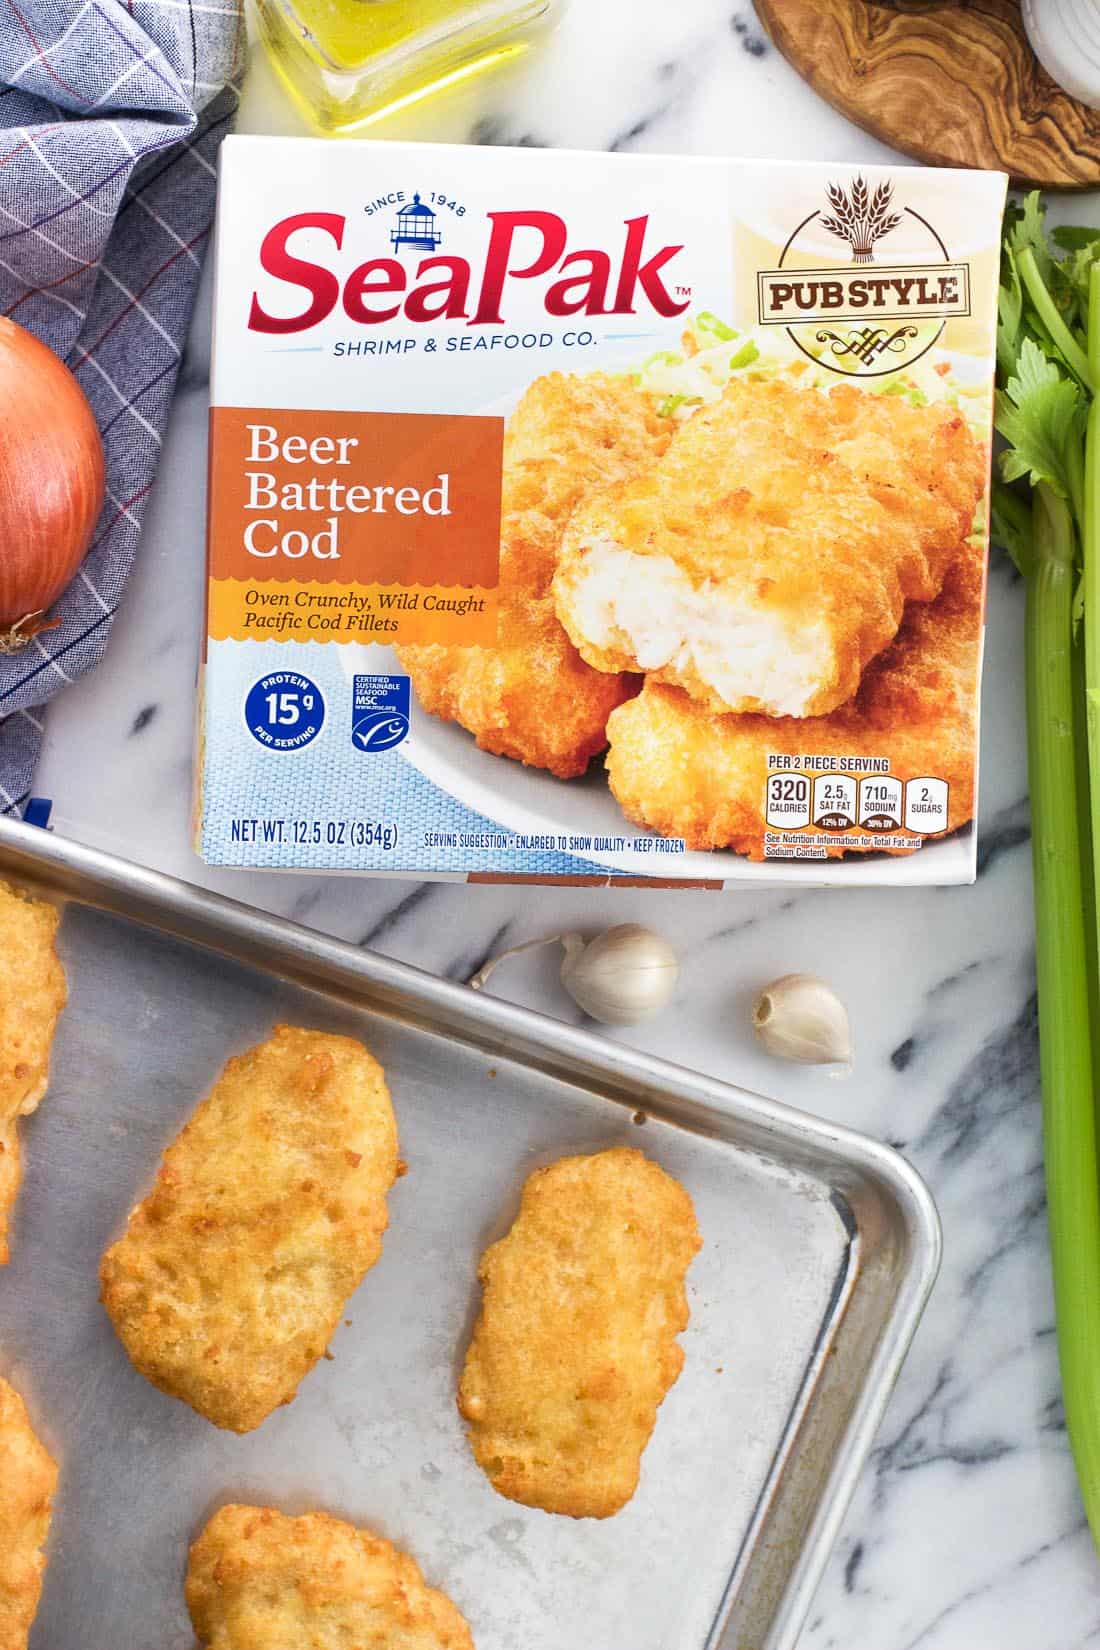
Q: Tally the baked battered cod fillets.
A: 5